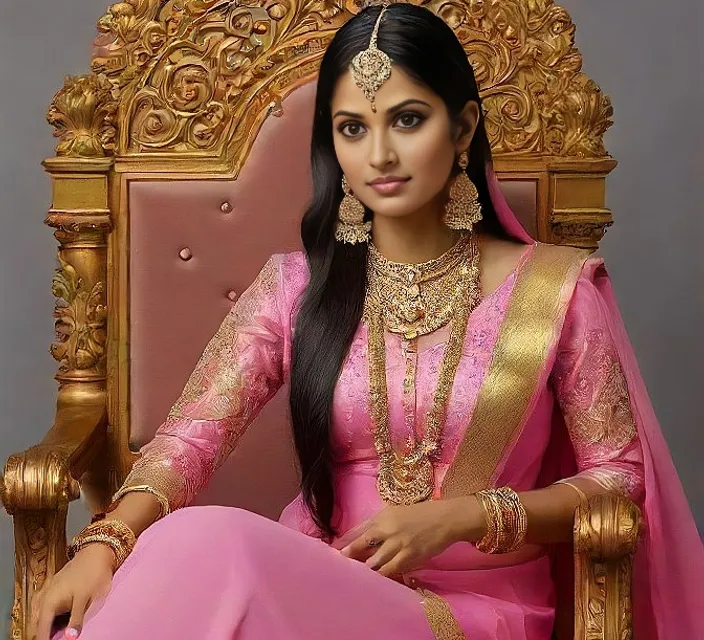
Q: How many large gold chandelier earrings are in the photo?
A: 2